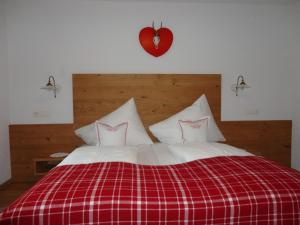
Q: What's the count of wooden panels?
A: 3